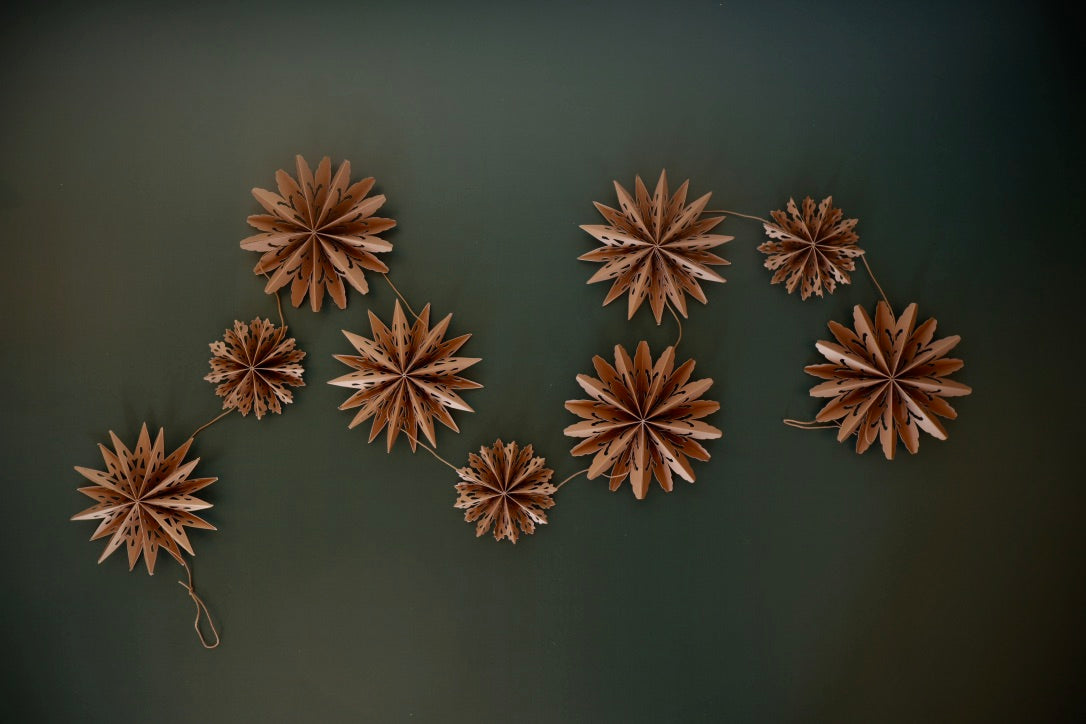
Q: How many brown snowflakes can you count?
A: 9